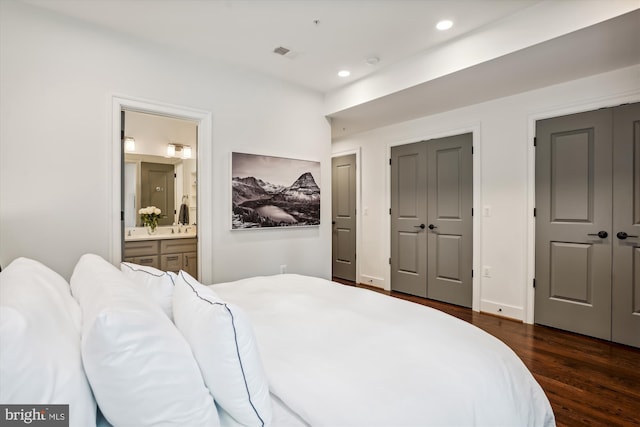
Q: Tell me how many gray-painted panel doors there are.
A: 5